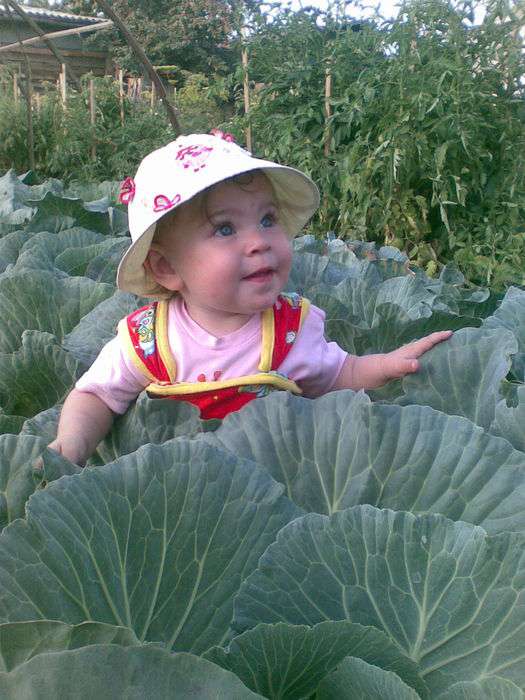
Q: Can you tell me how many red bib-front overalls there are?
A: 1